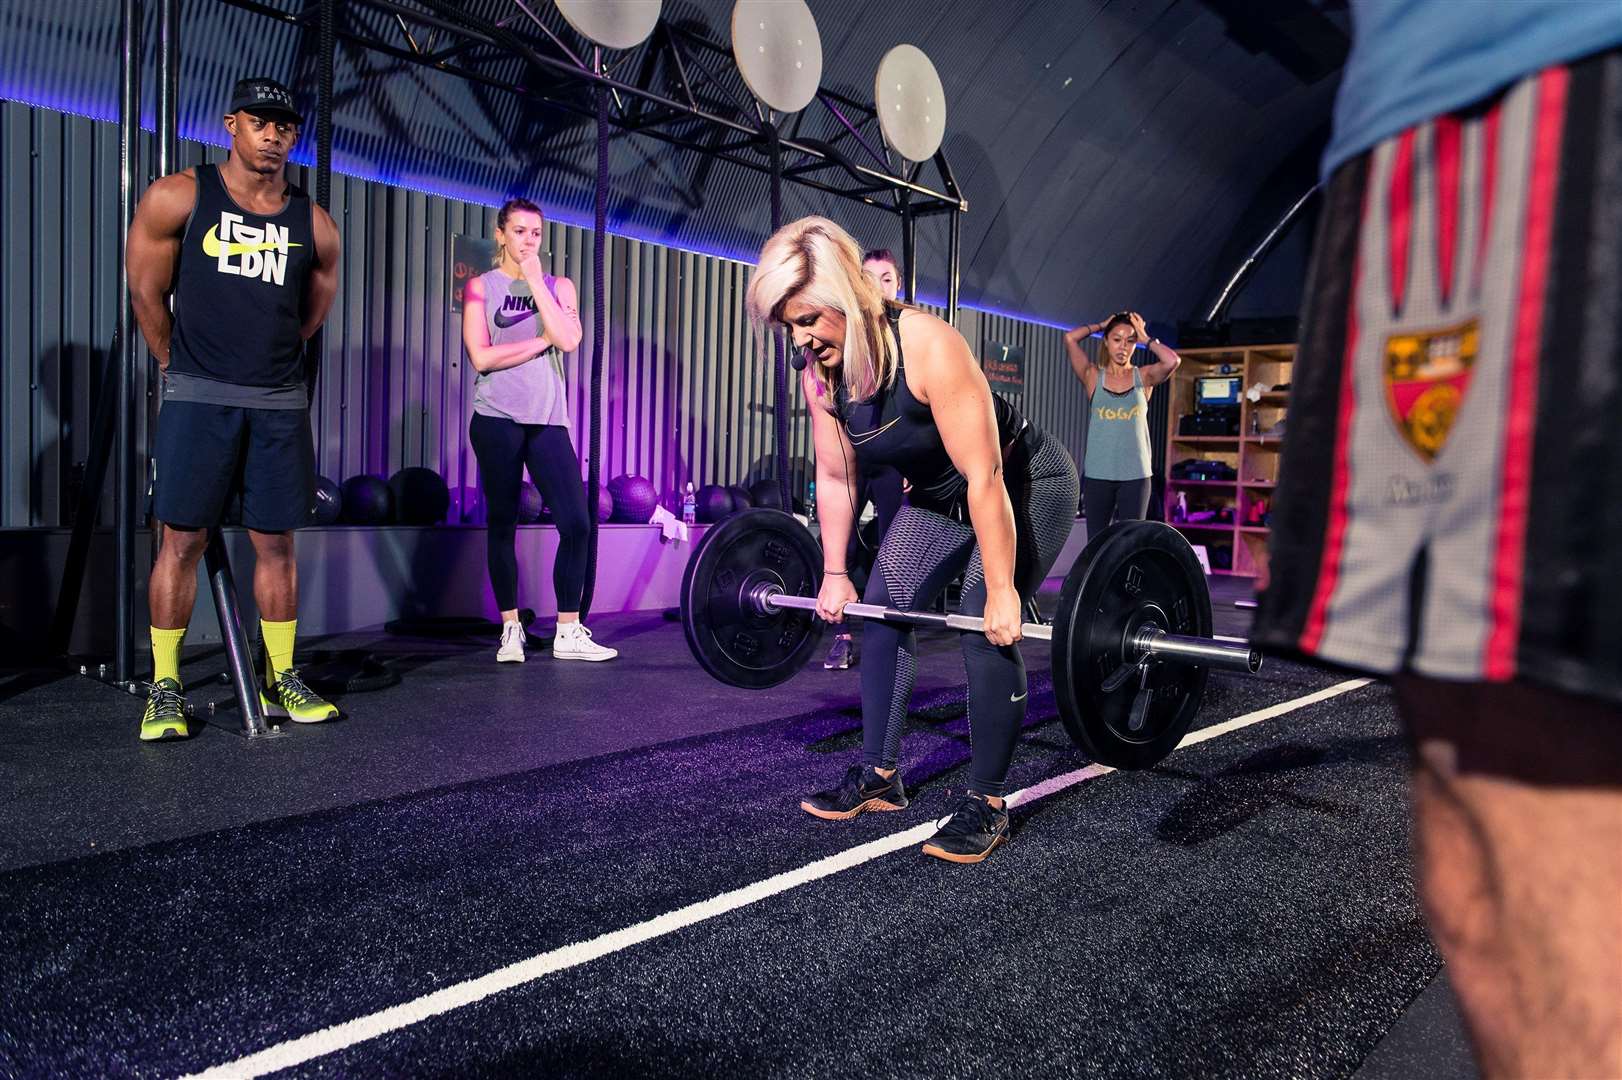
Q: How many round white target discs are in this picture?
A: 3